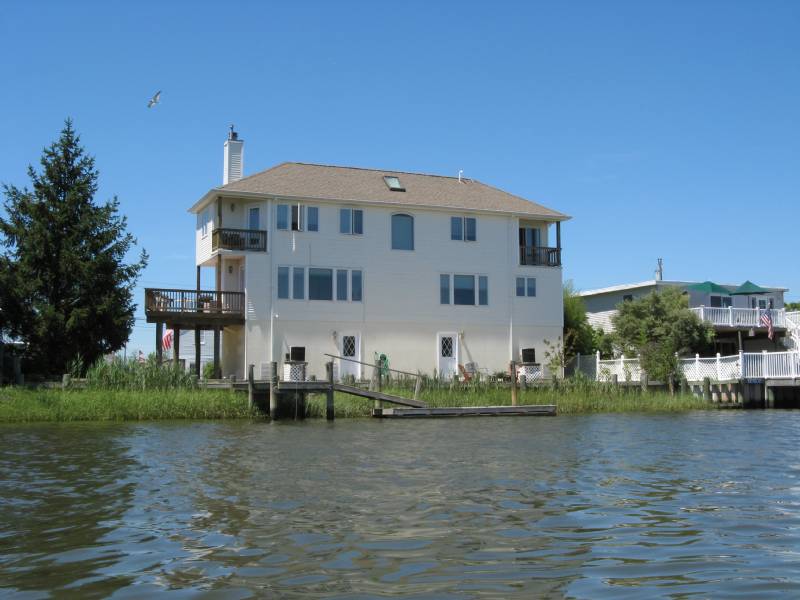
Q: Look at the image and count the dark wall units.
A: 2